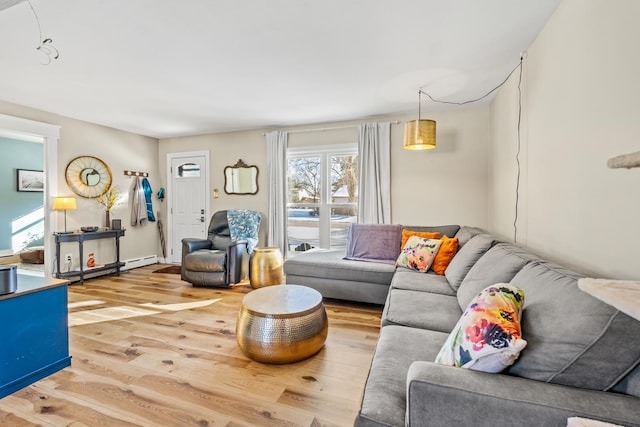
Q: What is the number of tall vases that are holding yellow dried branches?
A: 1